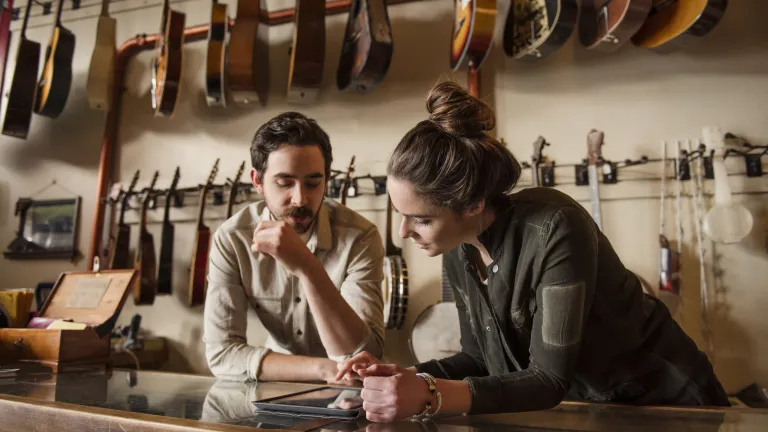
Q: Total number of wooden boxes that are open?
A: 1